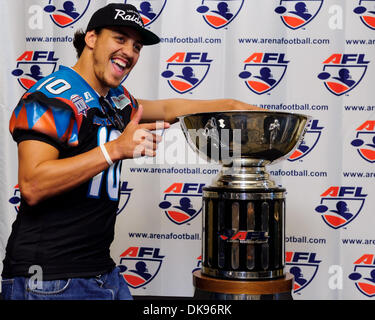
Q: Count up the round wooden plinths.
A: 1